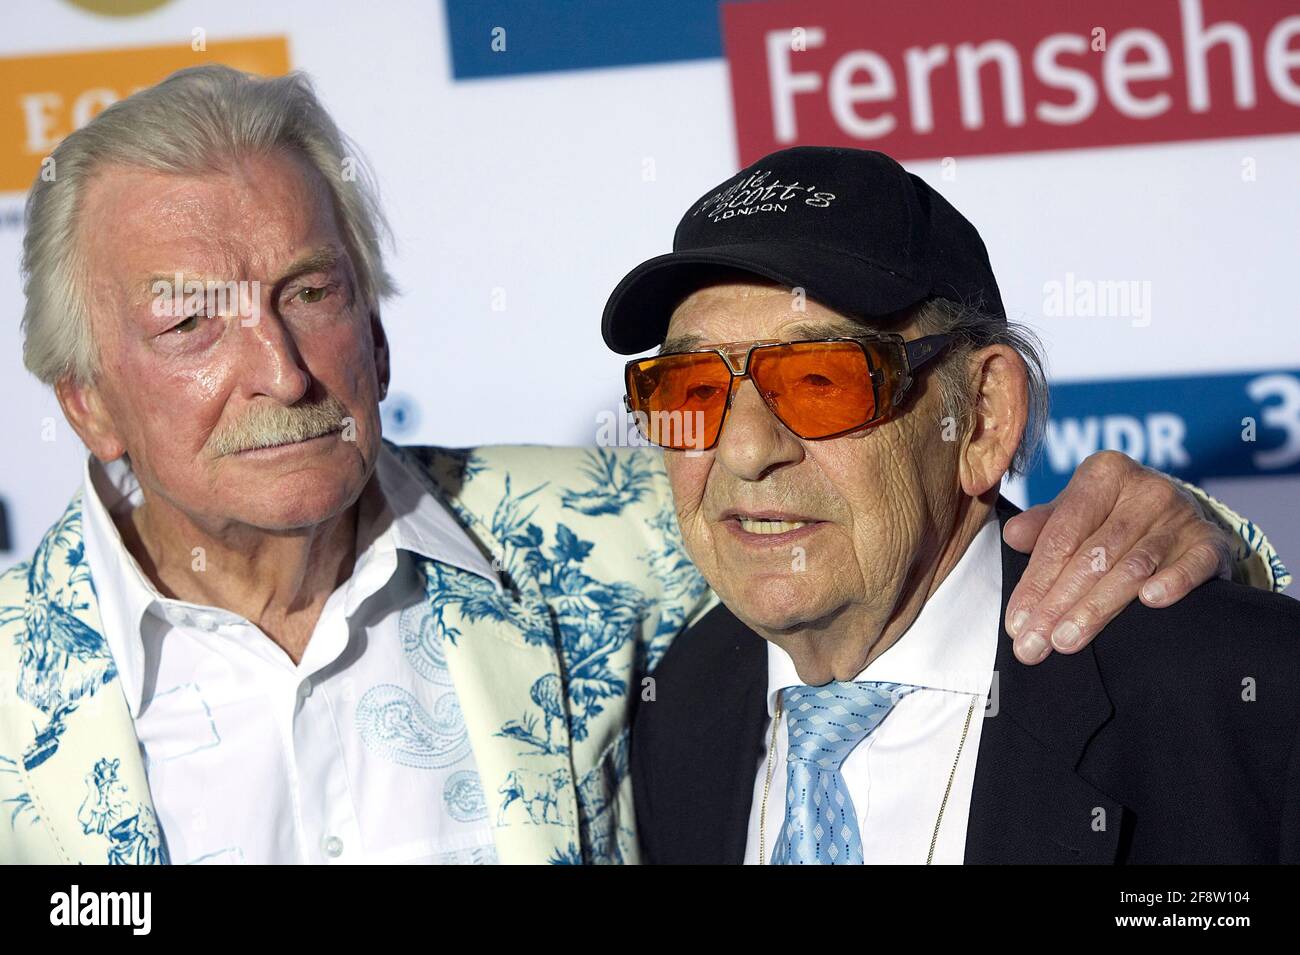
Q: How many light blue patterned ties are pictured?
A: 1